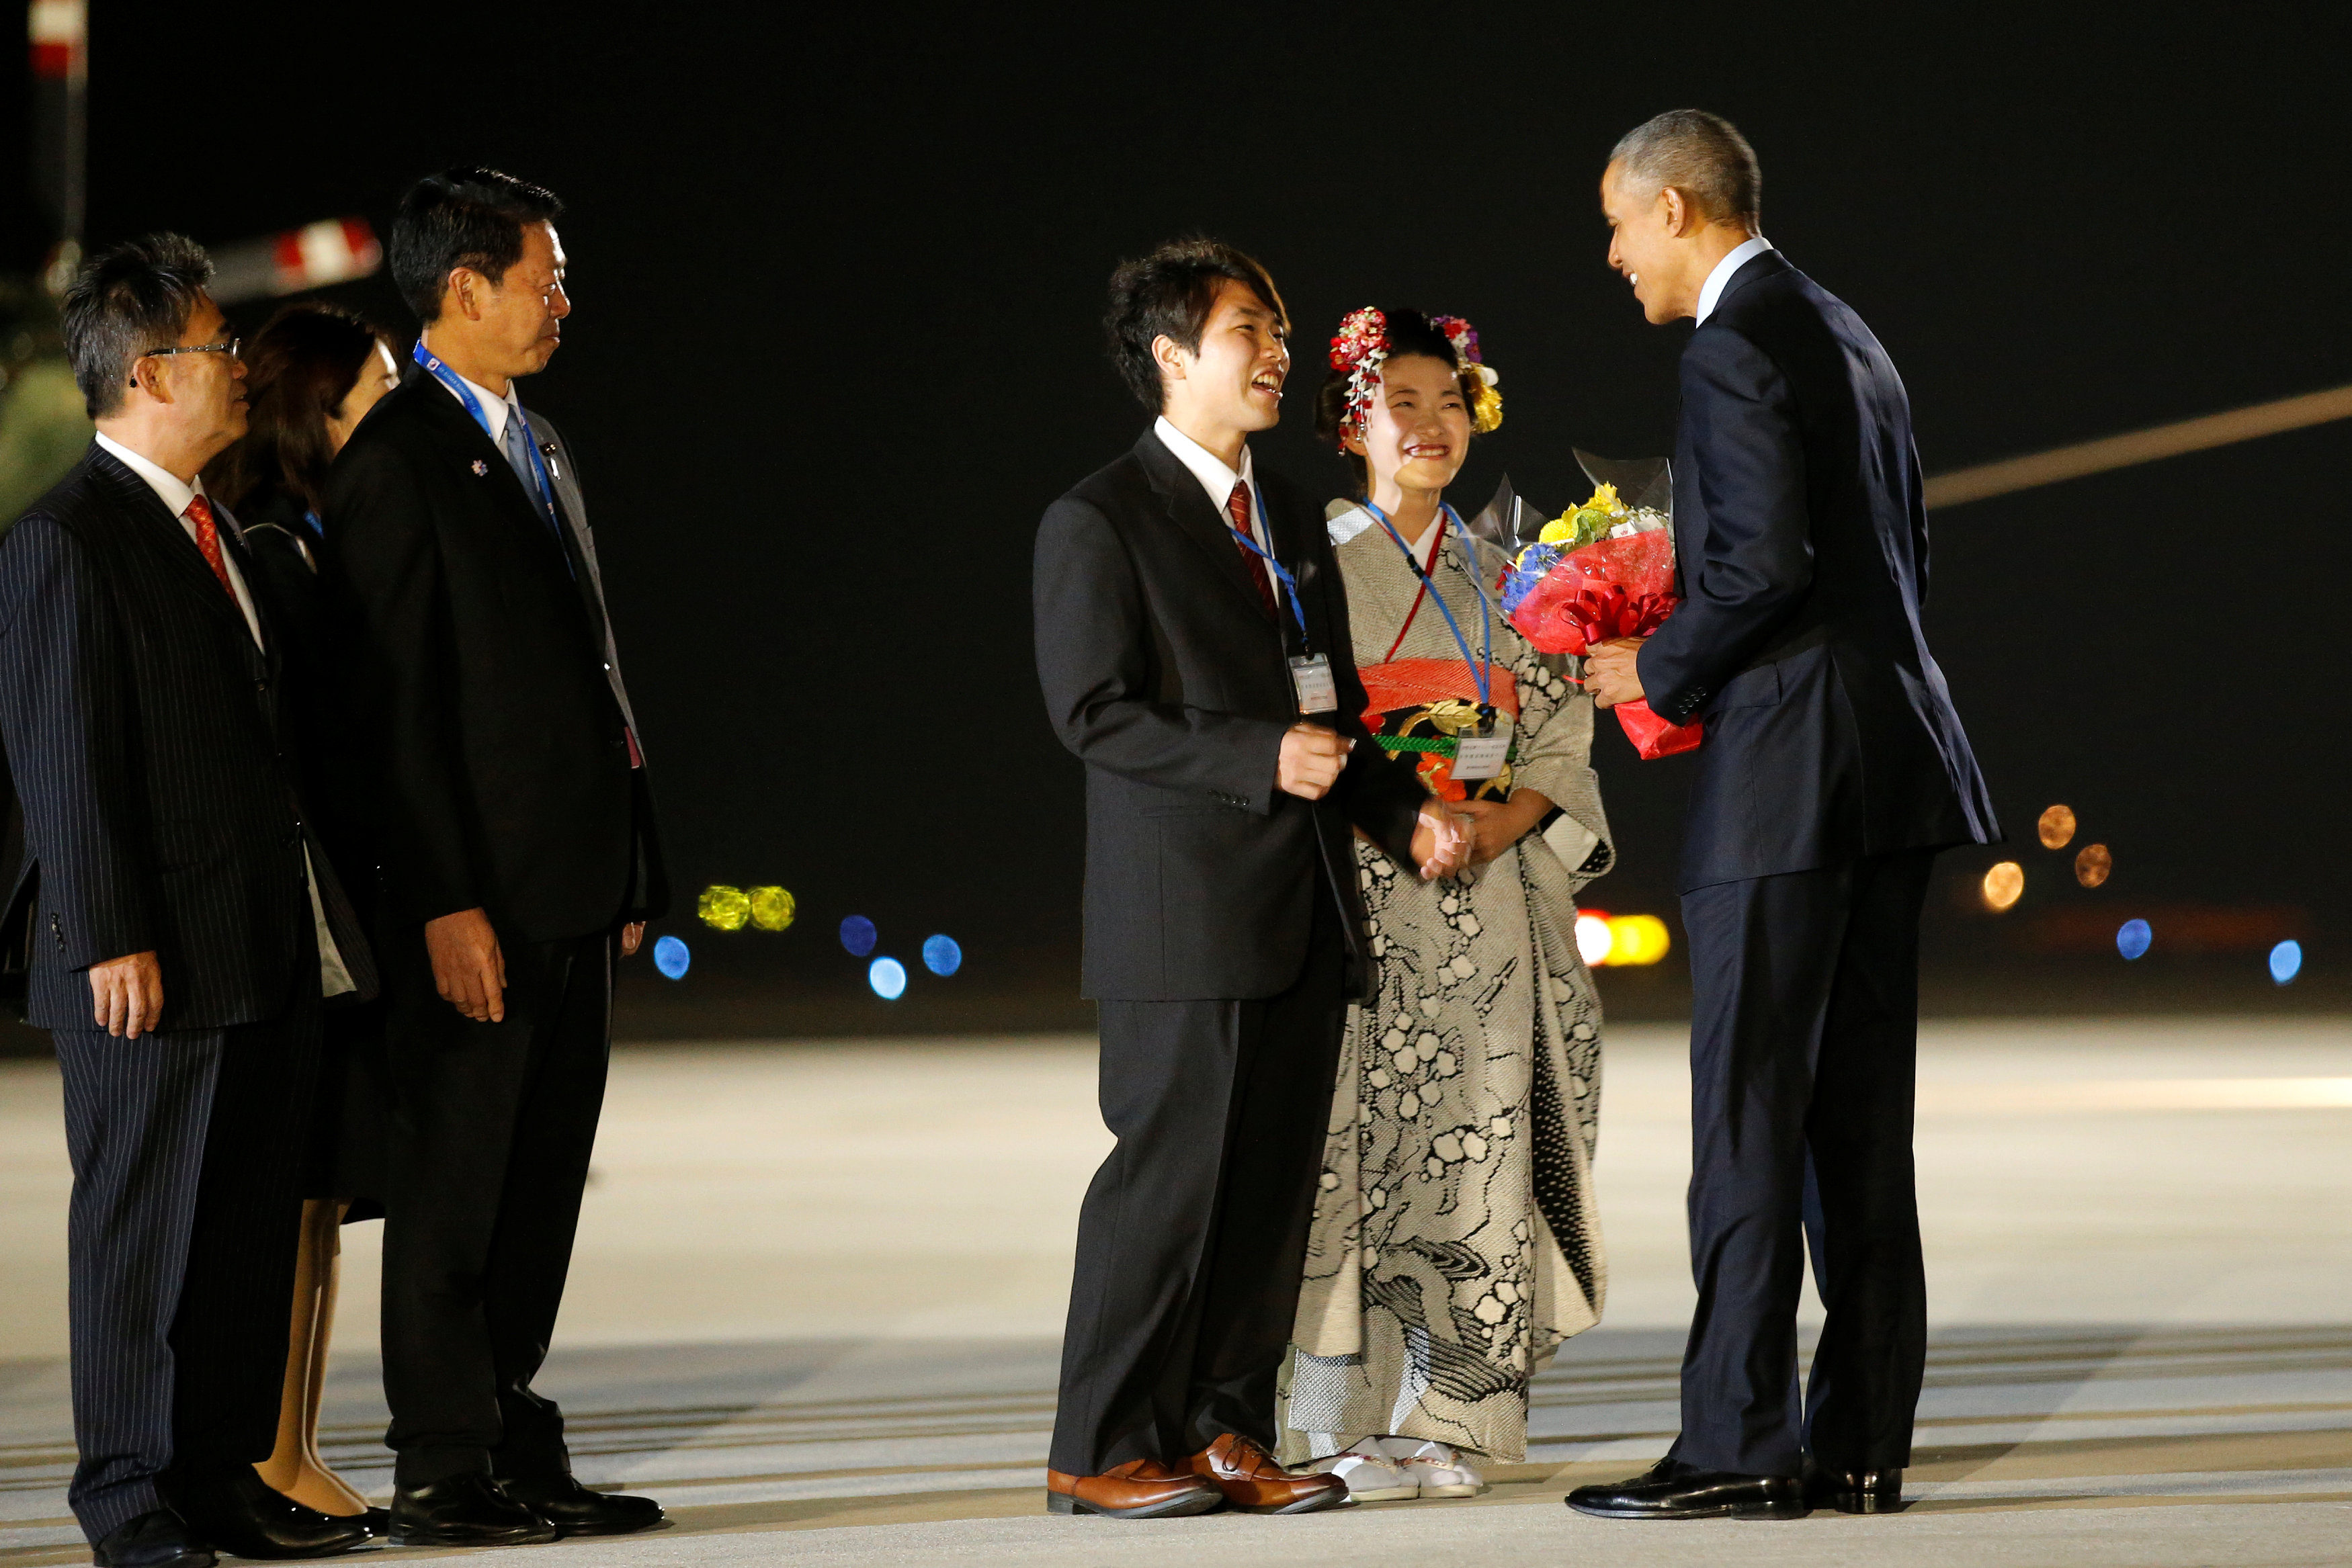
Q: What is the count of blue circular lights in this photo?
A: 6